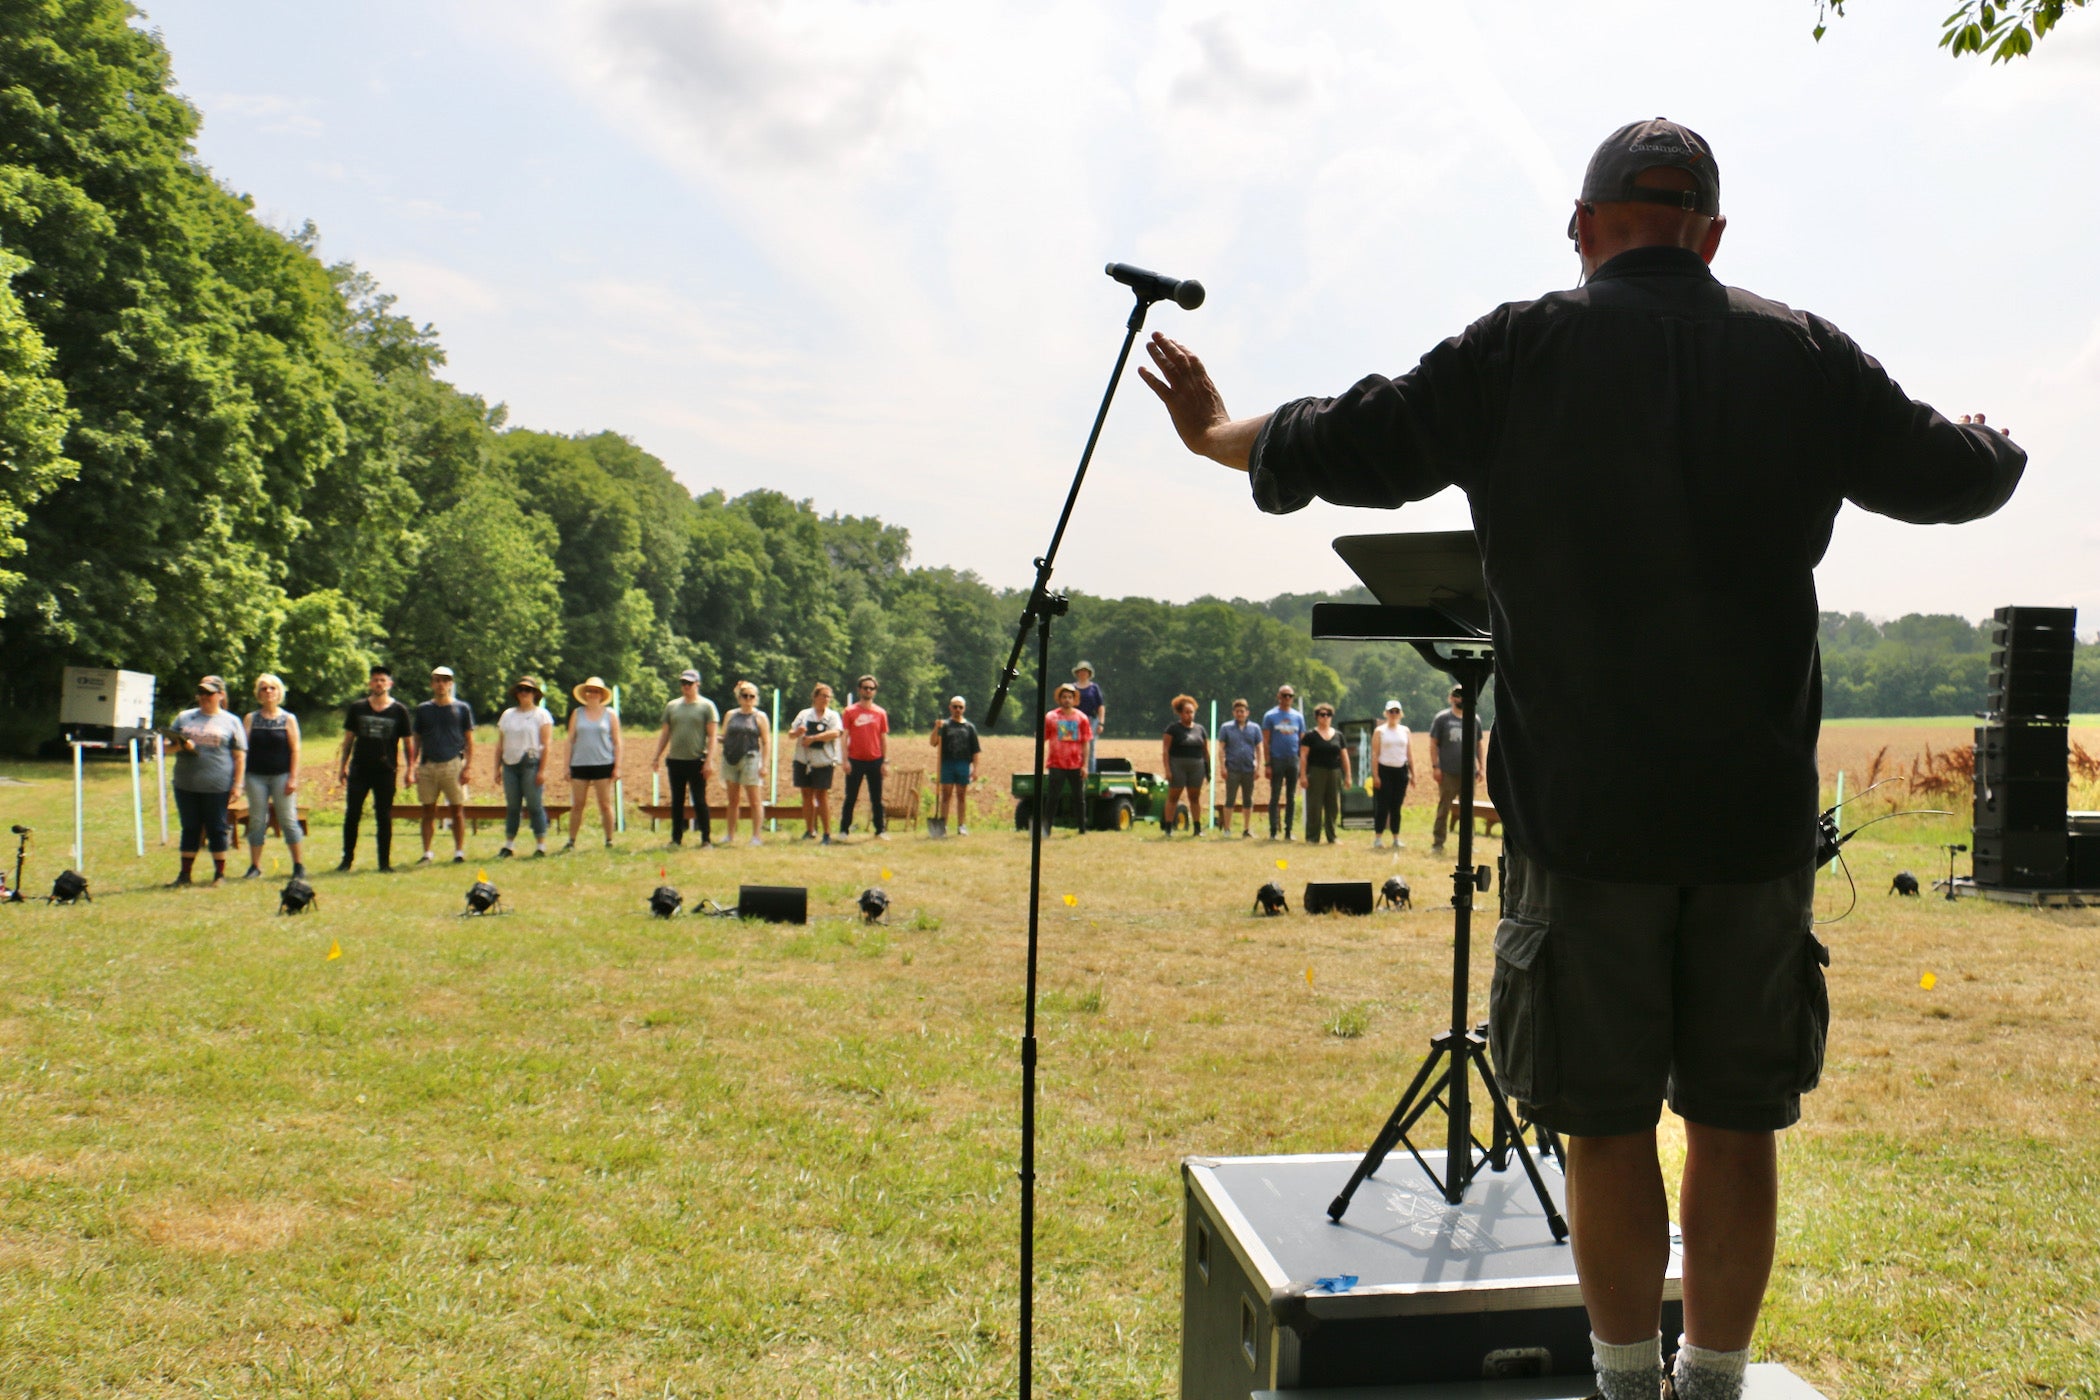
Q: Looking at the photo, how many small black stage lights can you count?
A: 8